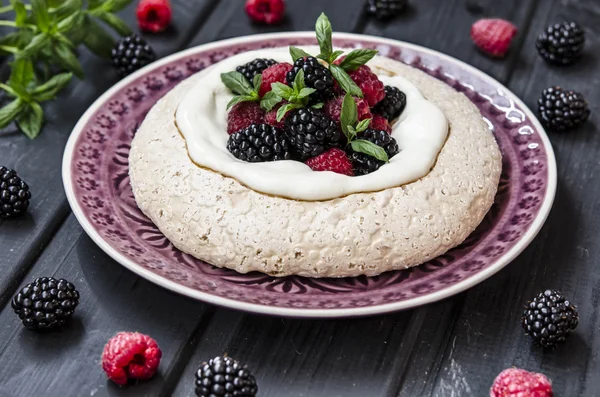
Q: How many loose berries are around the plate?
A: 13